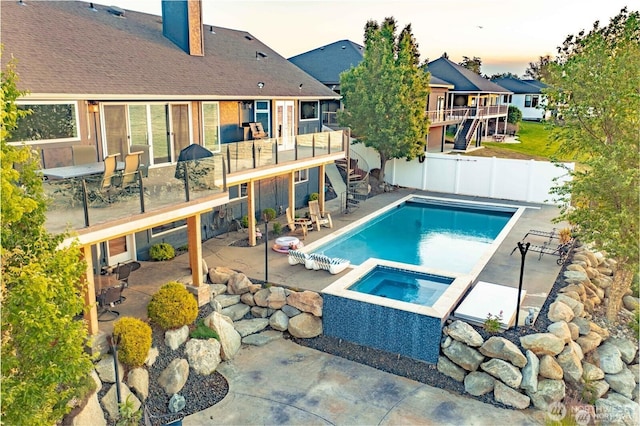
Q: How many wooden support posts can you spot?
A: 5